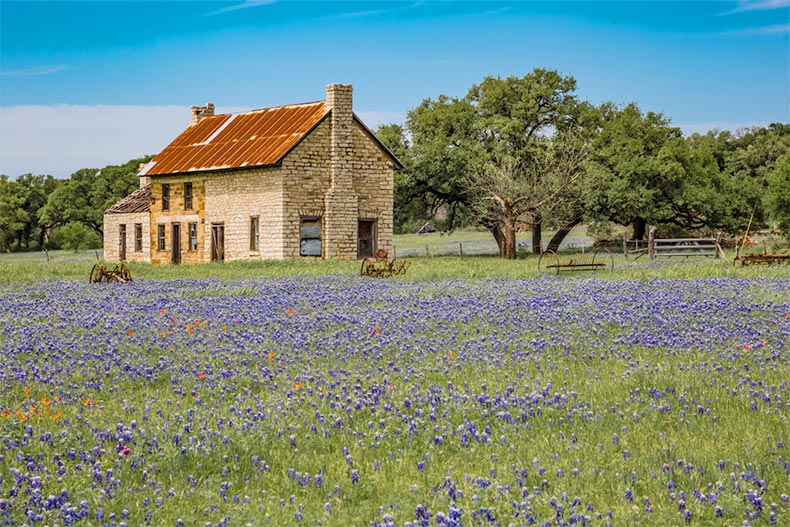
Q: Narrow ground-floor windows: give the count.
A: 4